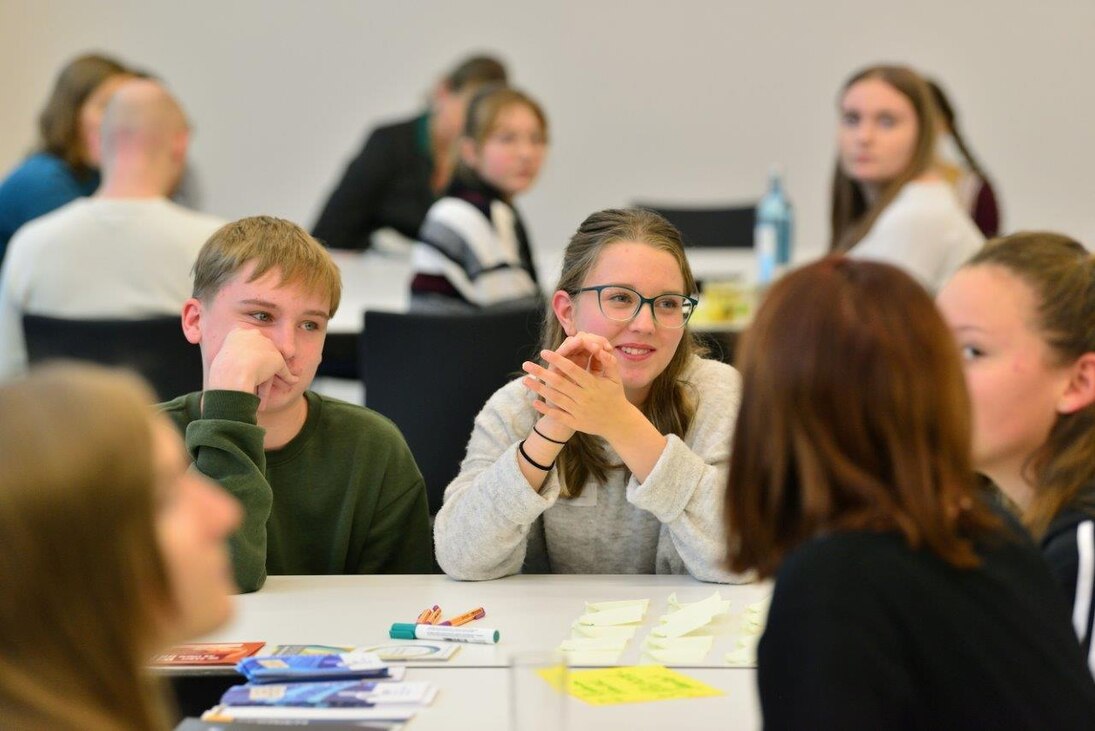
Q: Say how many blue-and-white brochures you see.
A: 2